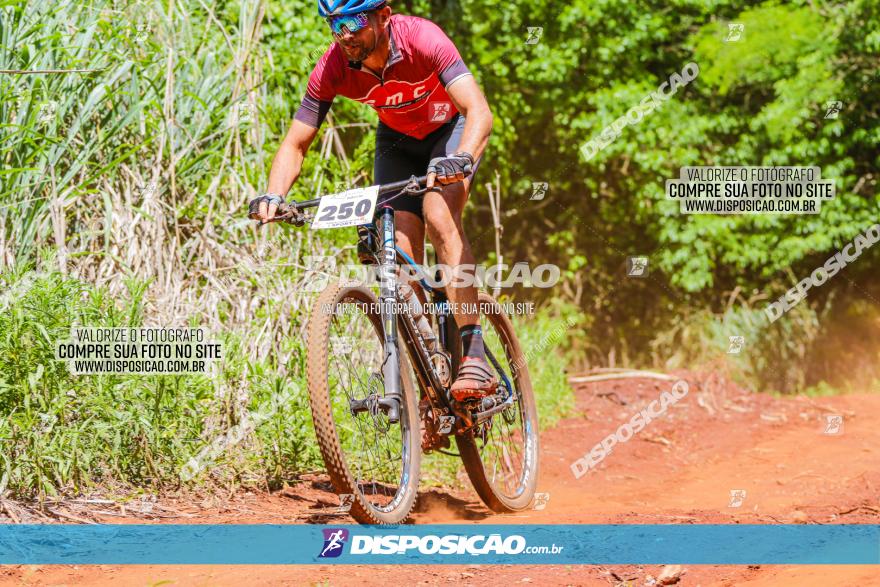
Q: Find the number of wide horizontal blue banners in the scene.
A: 1